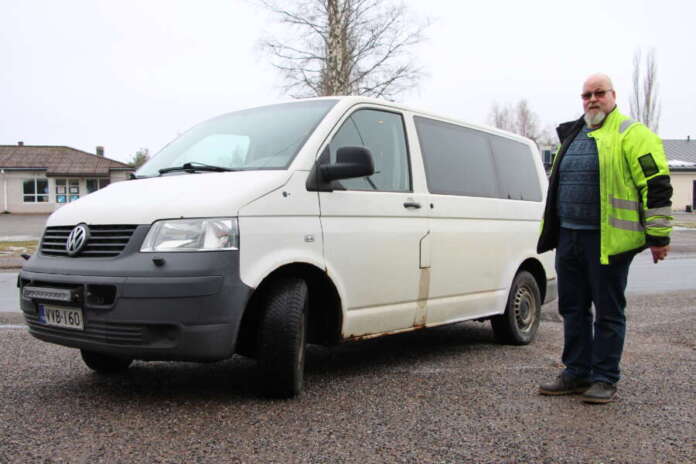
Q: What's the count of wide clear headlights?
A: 1